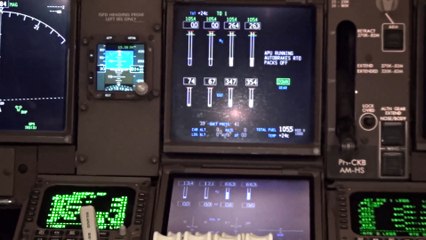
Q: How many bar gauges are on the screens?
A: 12